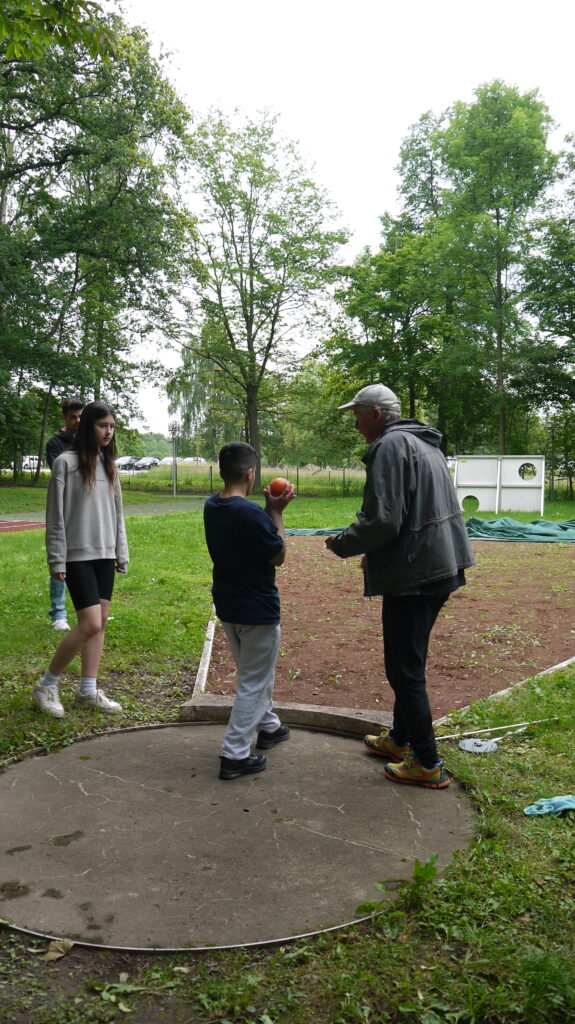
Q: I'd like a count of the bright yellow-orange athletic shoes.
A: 2